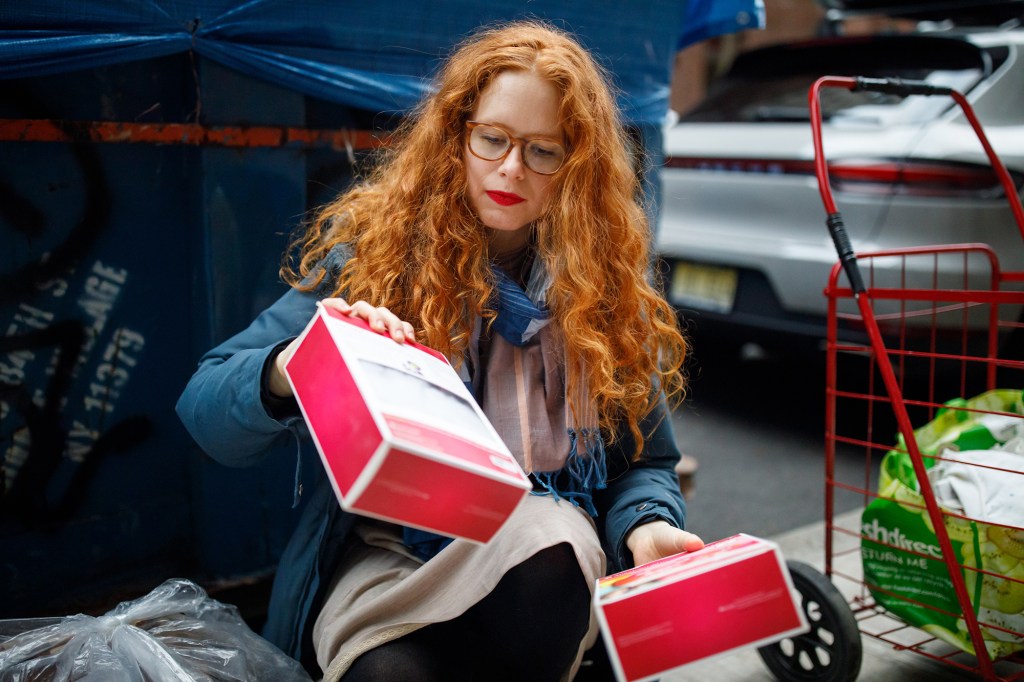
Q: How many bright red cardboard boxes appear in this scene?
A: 2